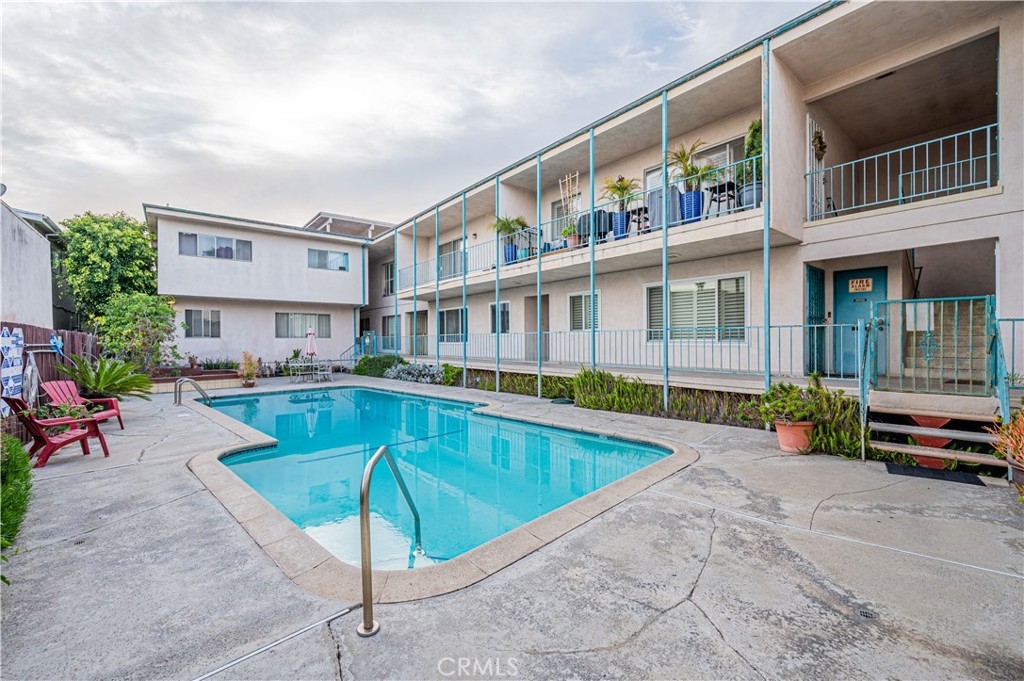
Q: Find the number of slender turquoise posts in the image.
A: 9